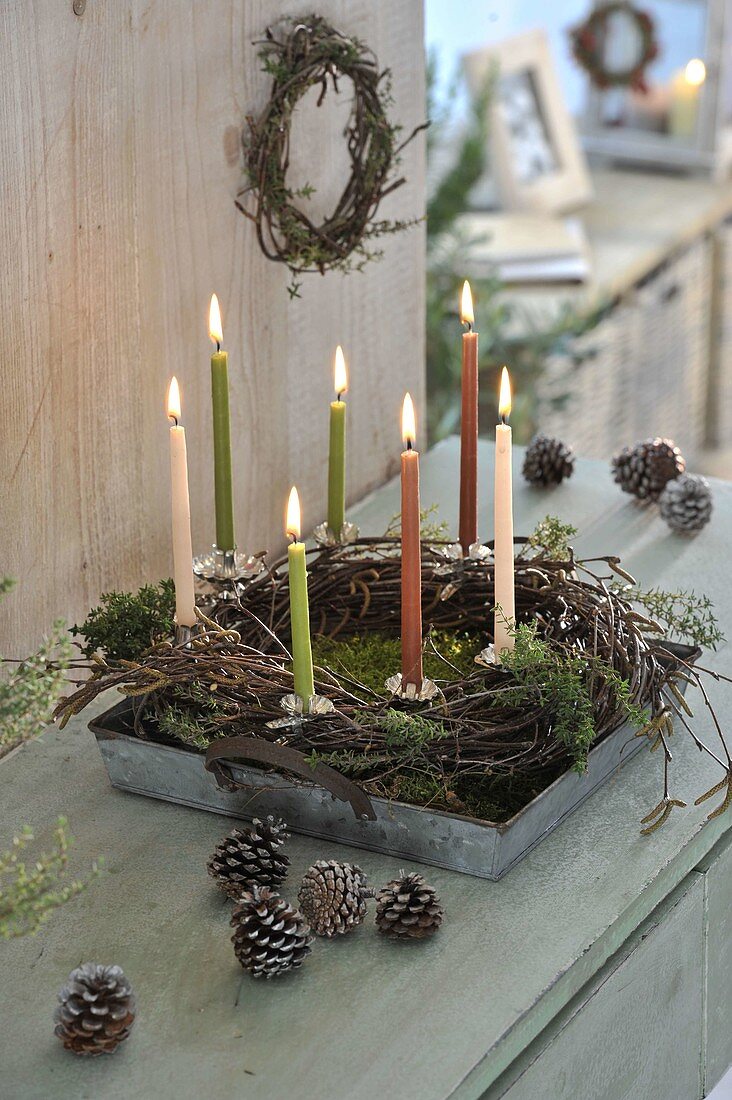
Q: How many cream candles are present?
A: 2